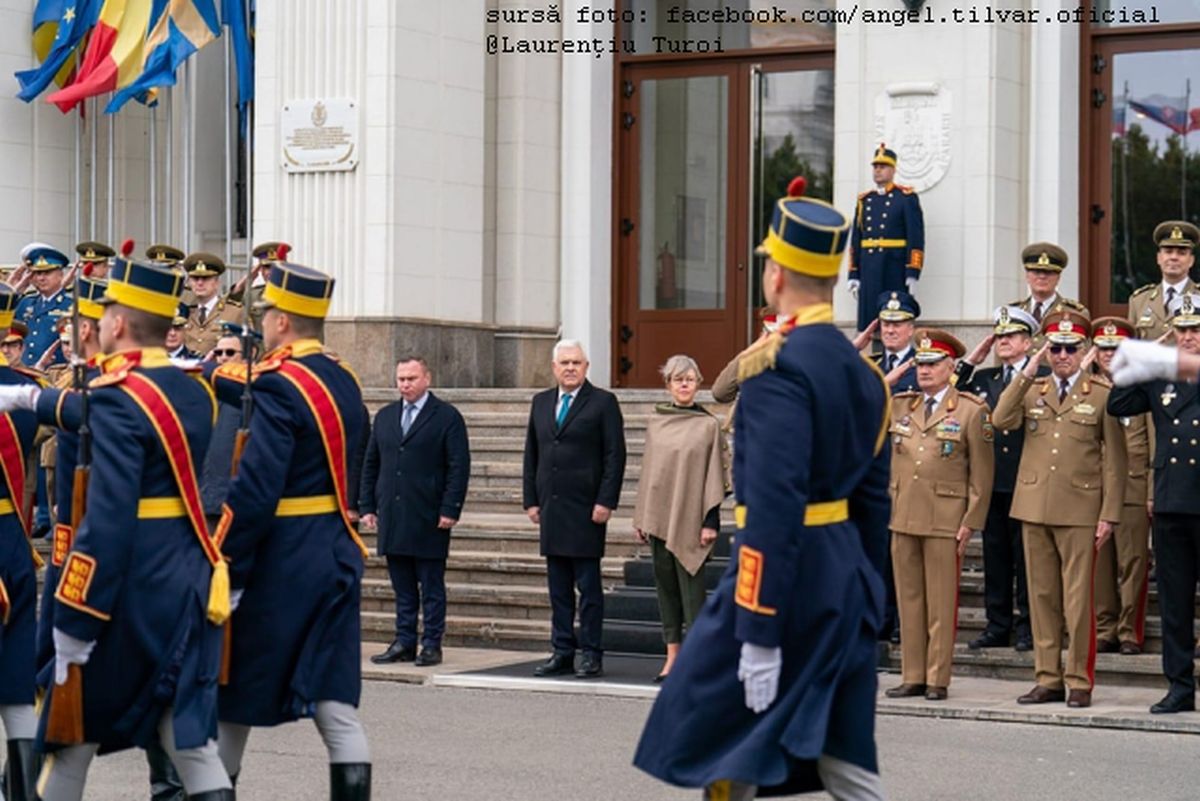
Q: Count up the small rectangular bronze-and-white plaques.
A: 1